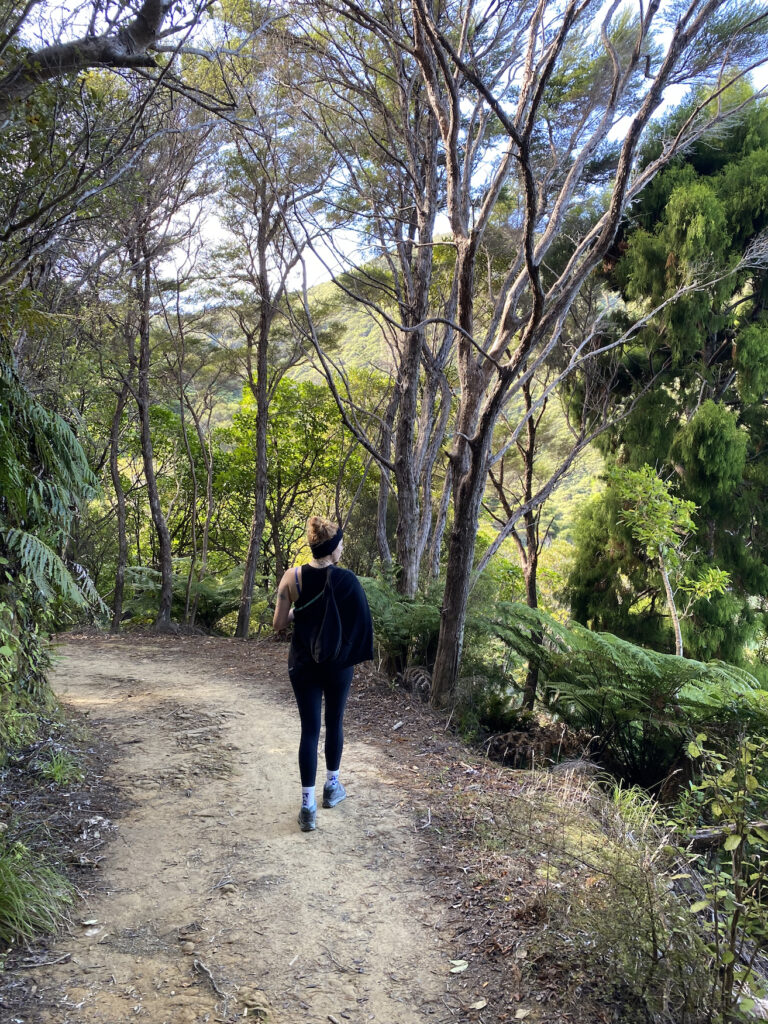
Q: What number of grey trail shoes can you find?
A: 2